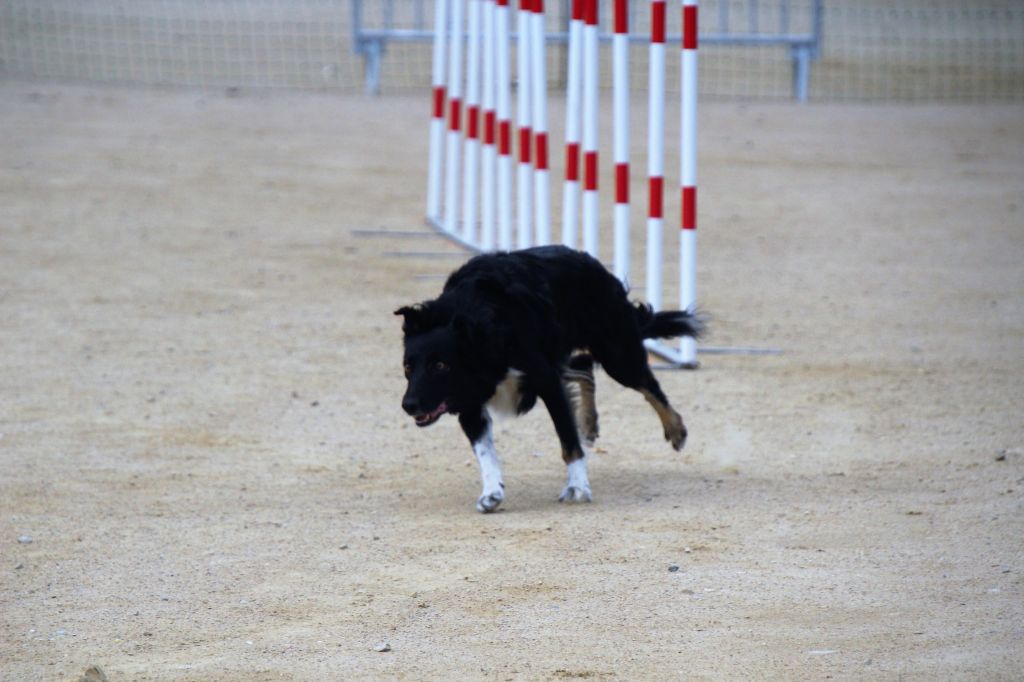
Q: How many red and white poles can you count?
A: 12